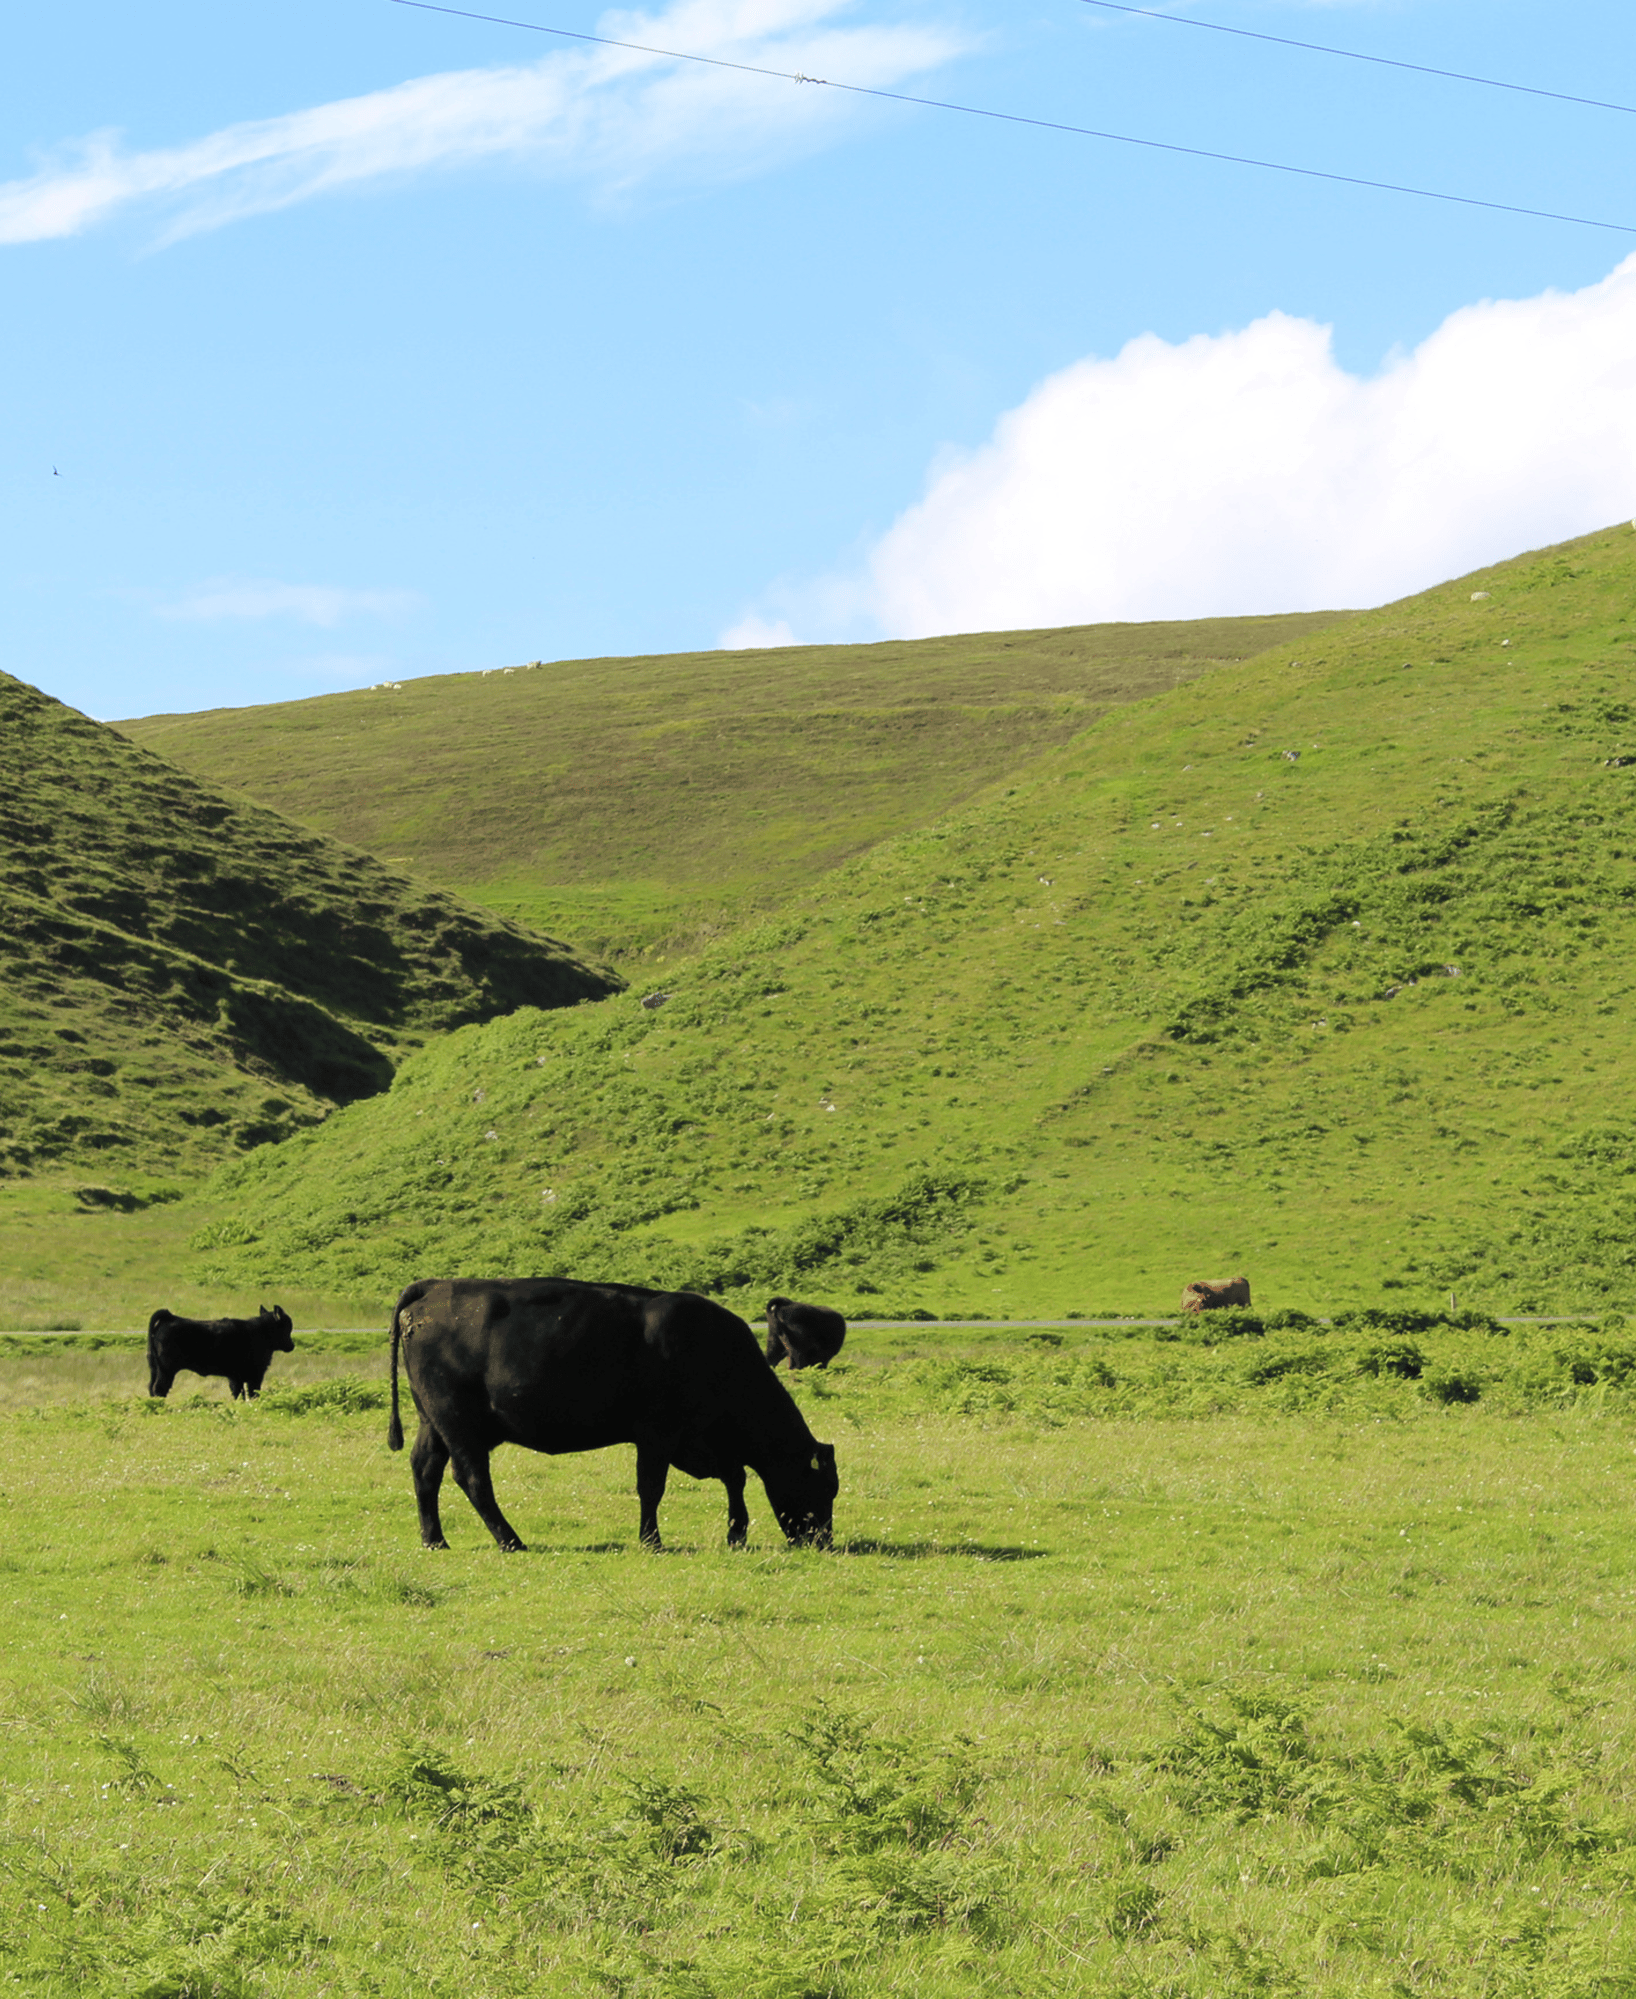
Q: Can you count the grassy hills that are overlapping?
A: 3